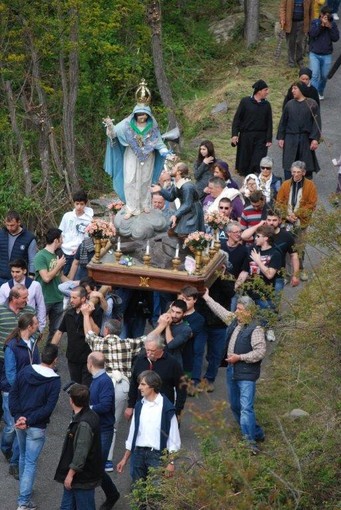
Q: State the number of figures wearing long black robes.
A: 3